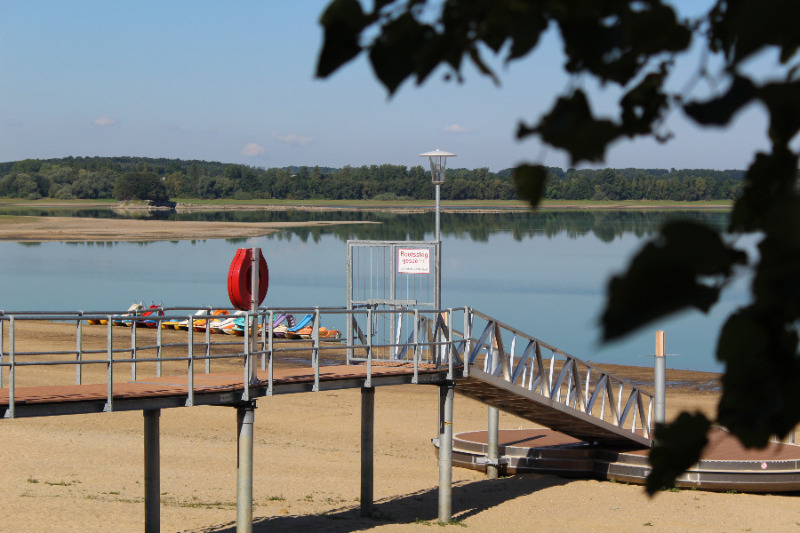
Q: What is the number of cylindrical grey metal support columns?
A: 6